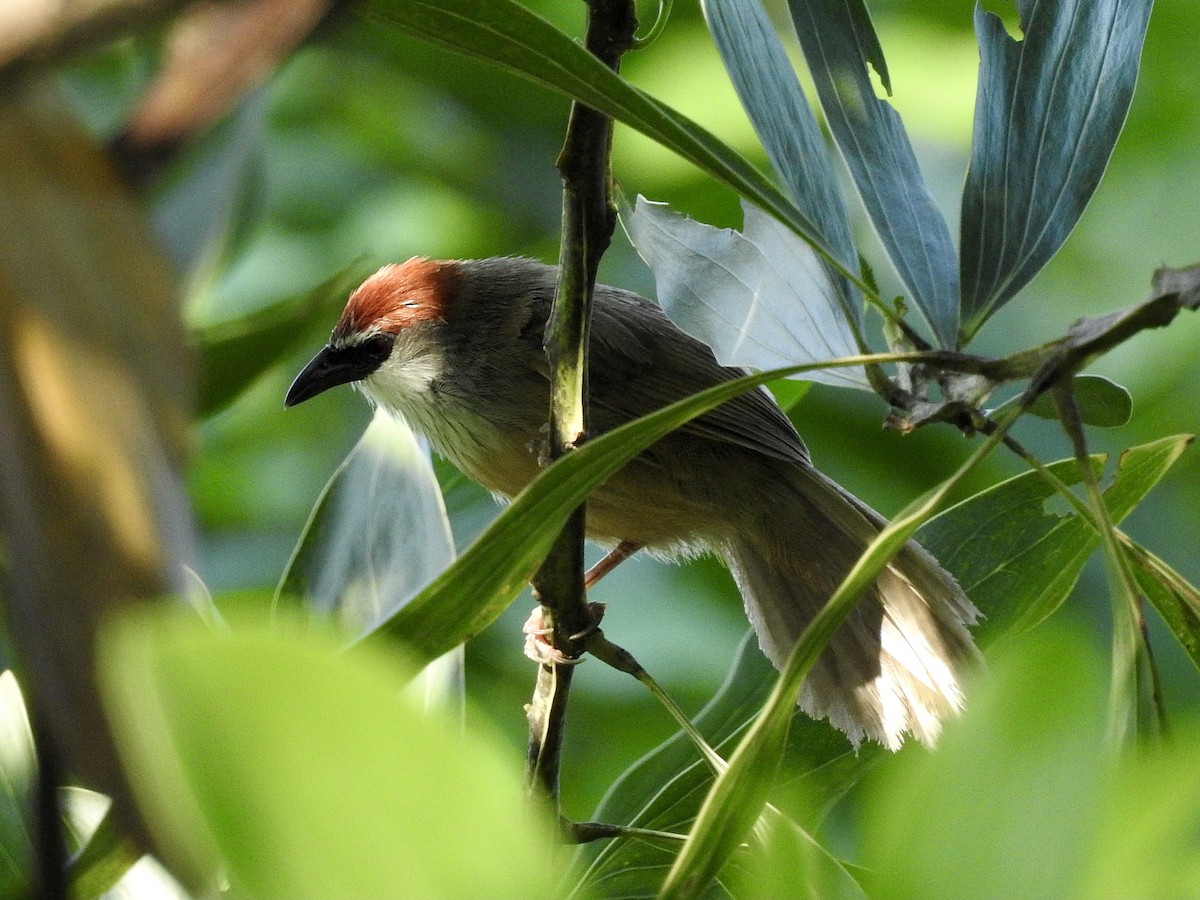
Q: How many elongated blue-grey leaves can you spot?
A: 3